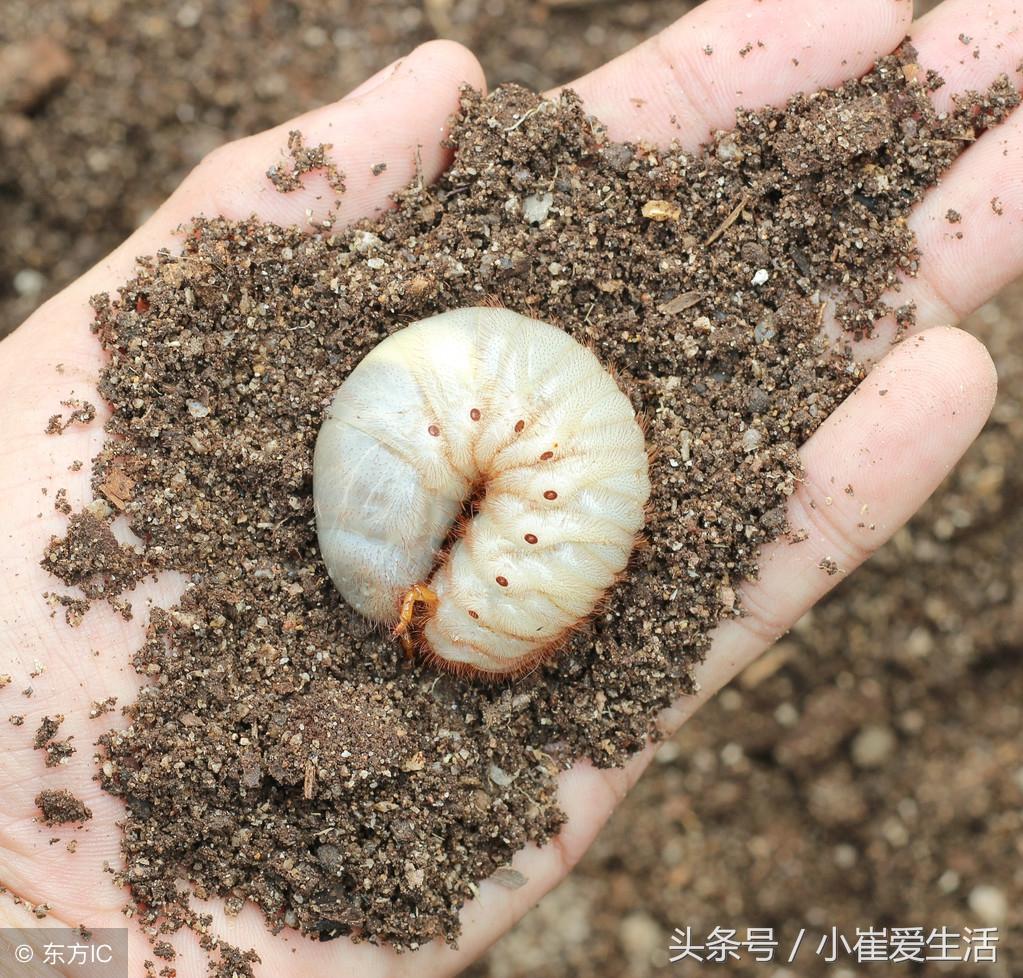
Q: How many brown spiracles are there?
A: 8